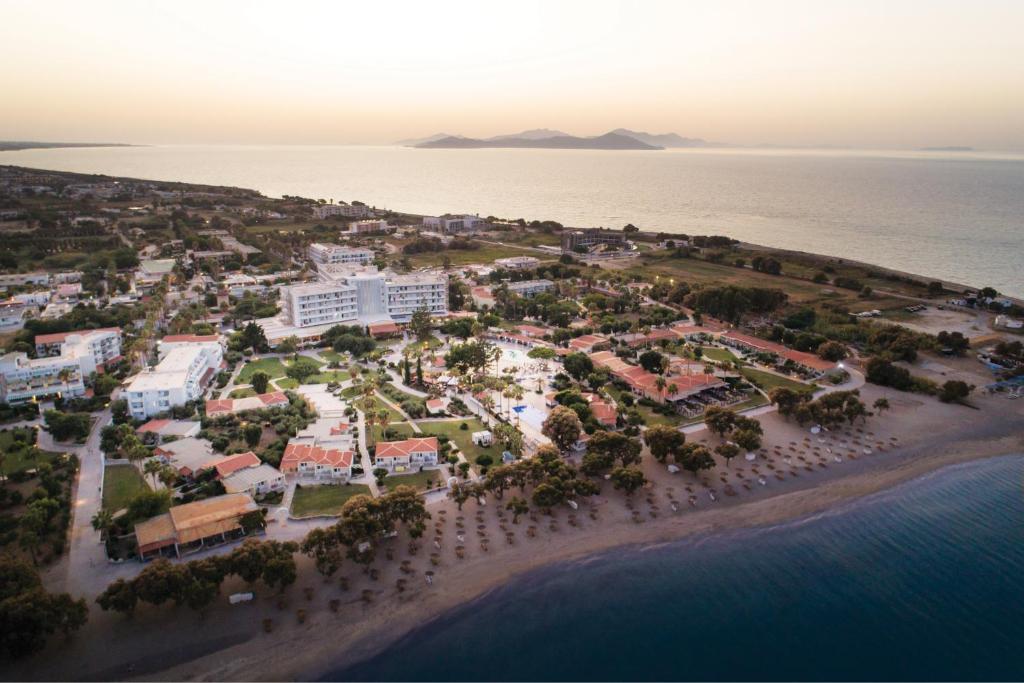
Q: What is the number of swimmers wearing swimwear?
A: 0